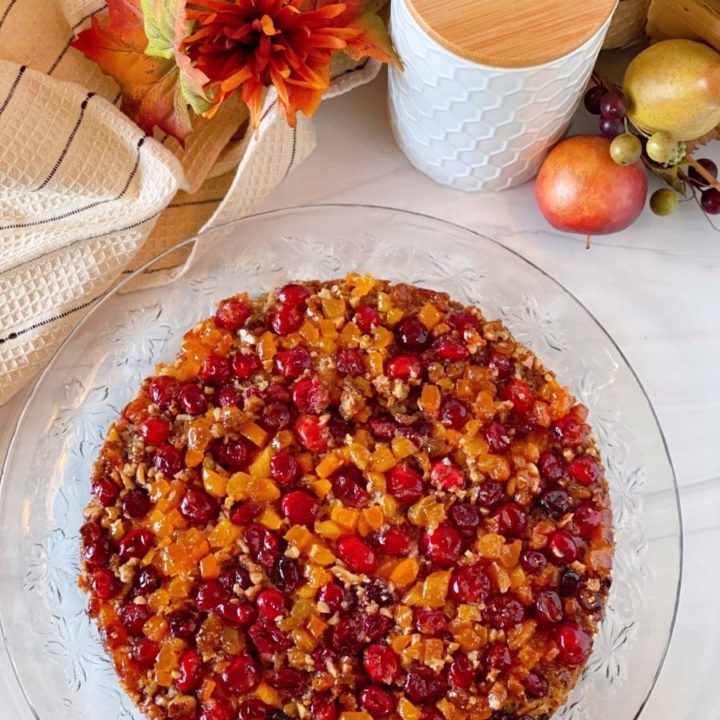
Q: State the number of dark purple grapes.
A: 5